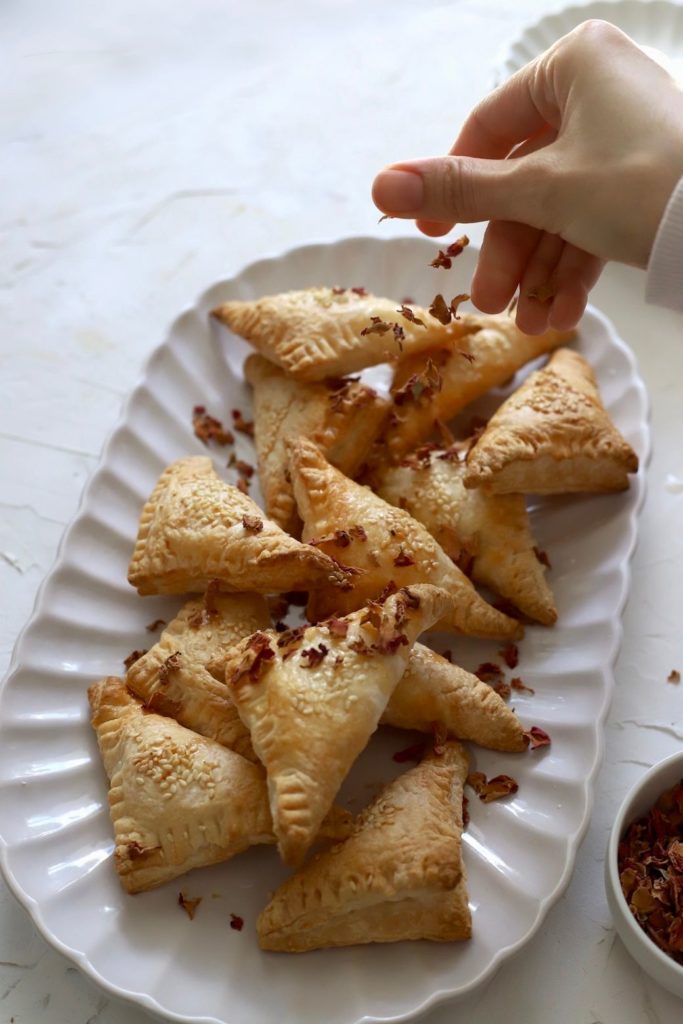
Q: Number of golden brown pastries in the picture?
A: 12